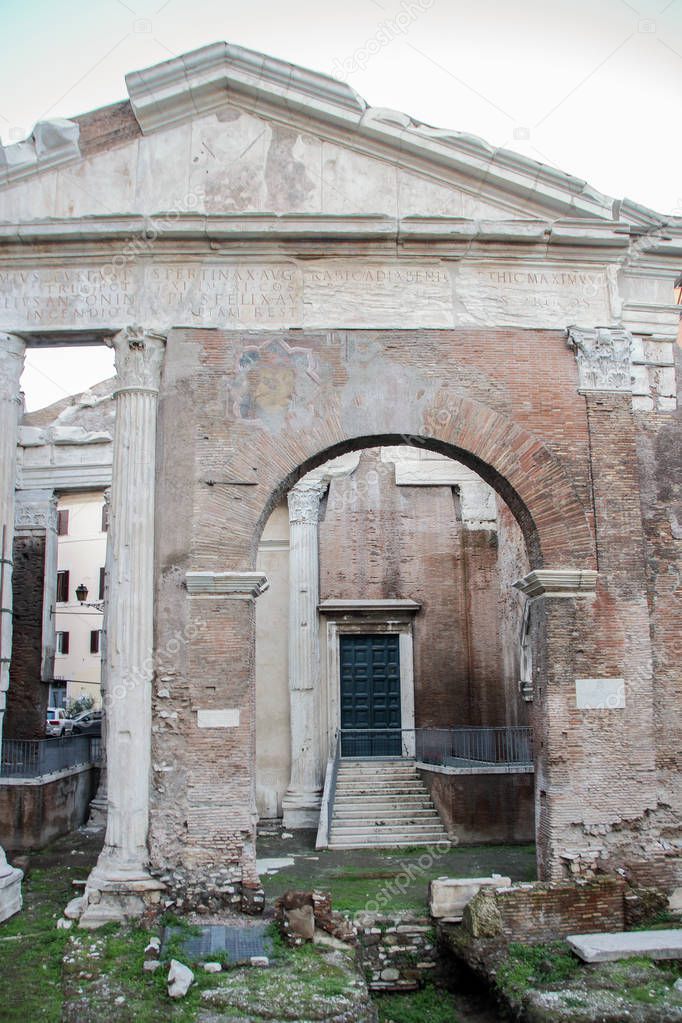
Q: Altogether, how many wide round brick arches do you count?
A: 1